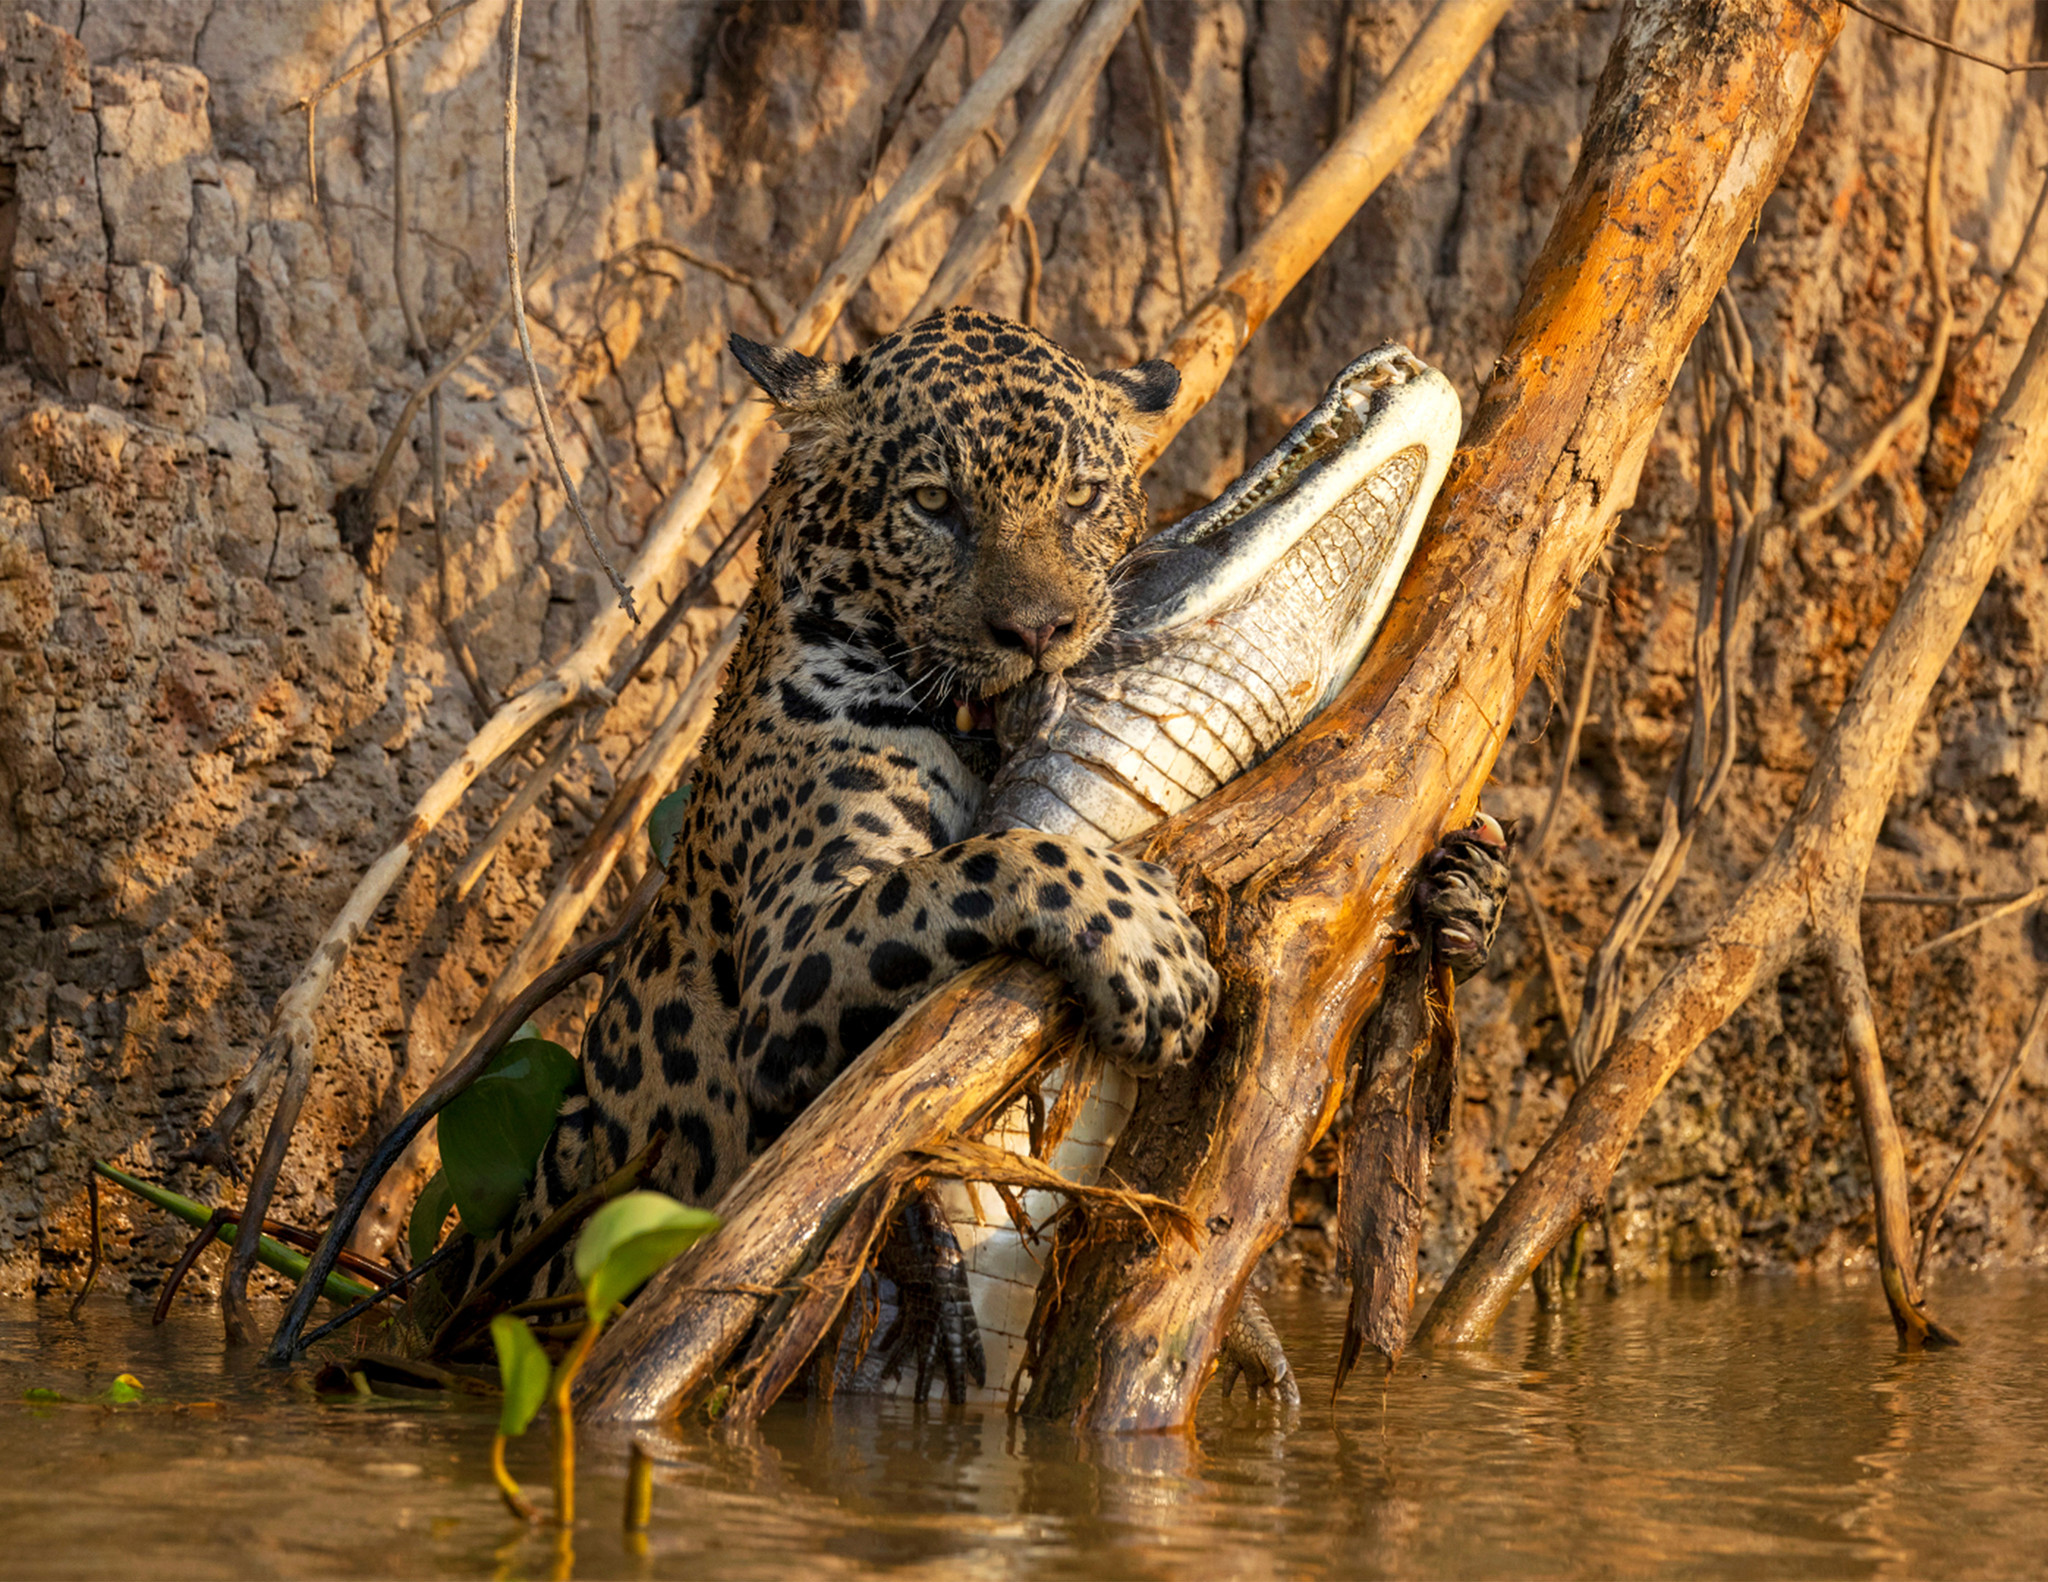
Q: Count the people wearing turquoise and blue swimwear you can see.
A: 0